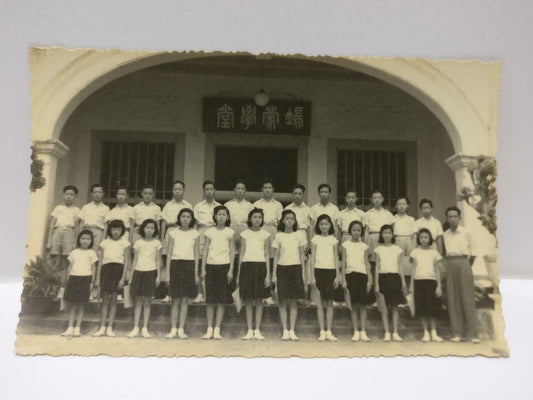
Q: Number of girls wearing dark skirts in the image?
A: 11